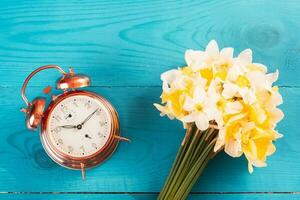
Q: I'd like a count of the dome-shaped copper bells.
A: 2